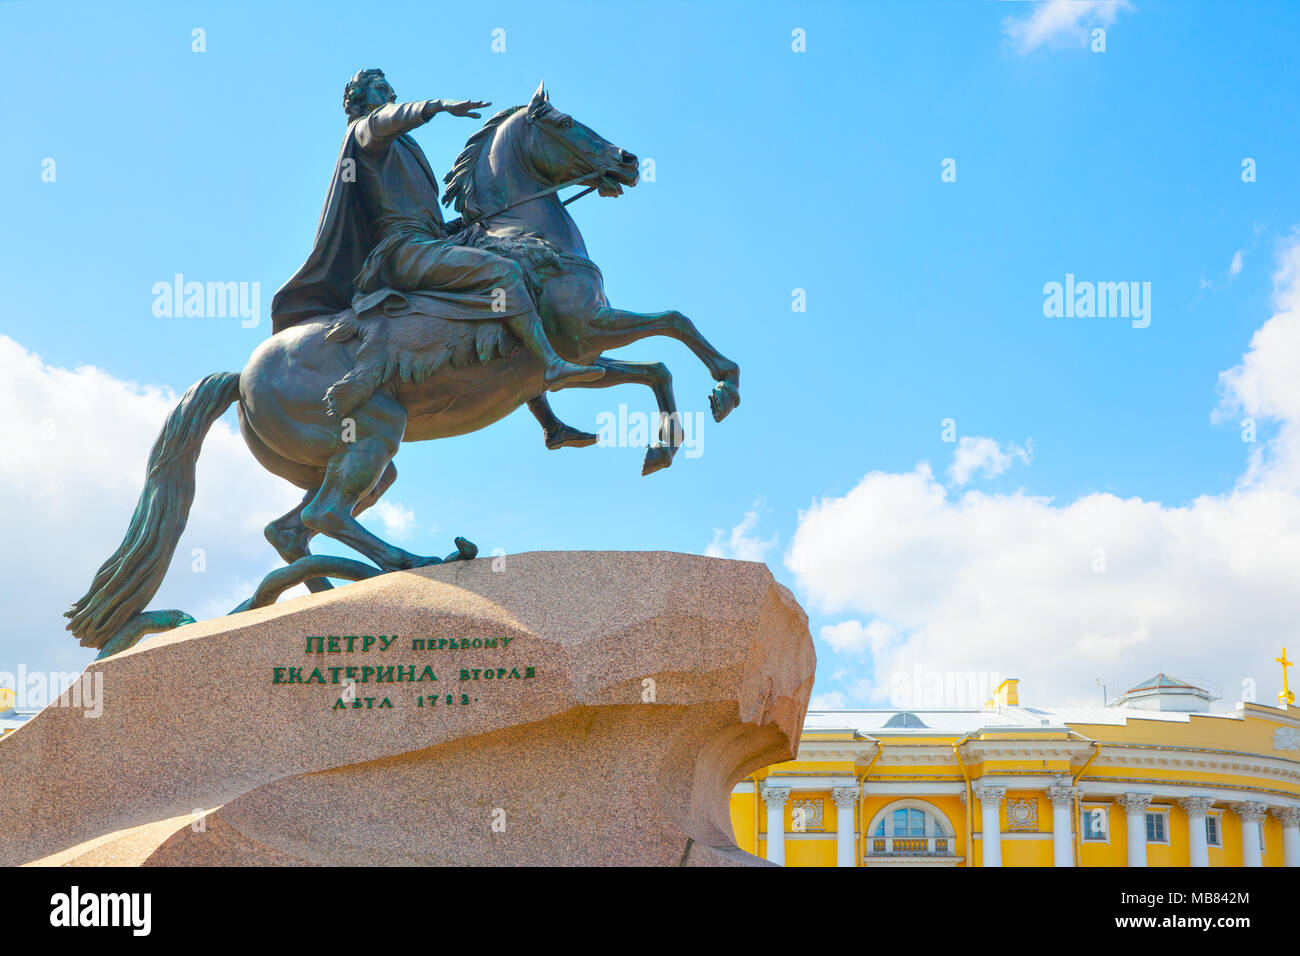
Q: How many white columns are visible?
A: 8